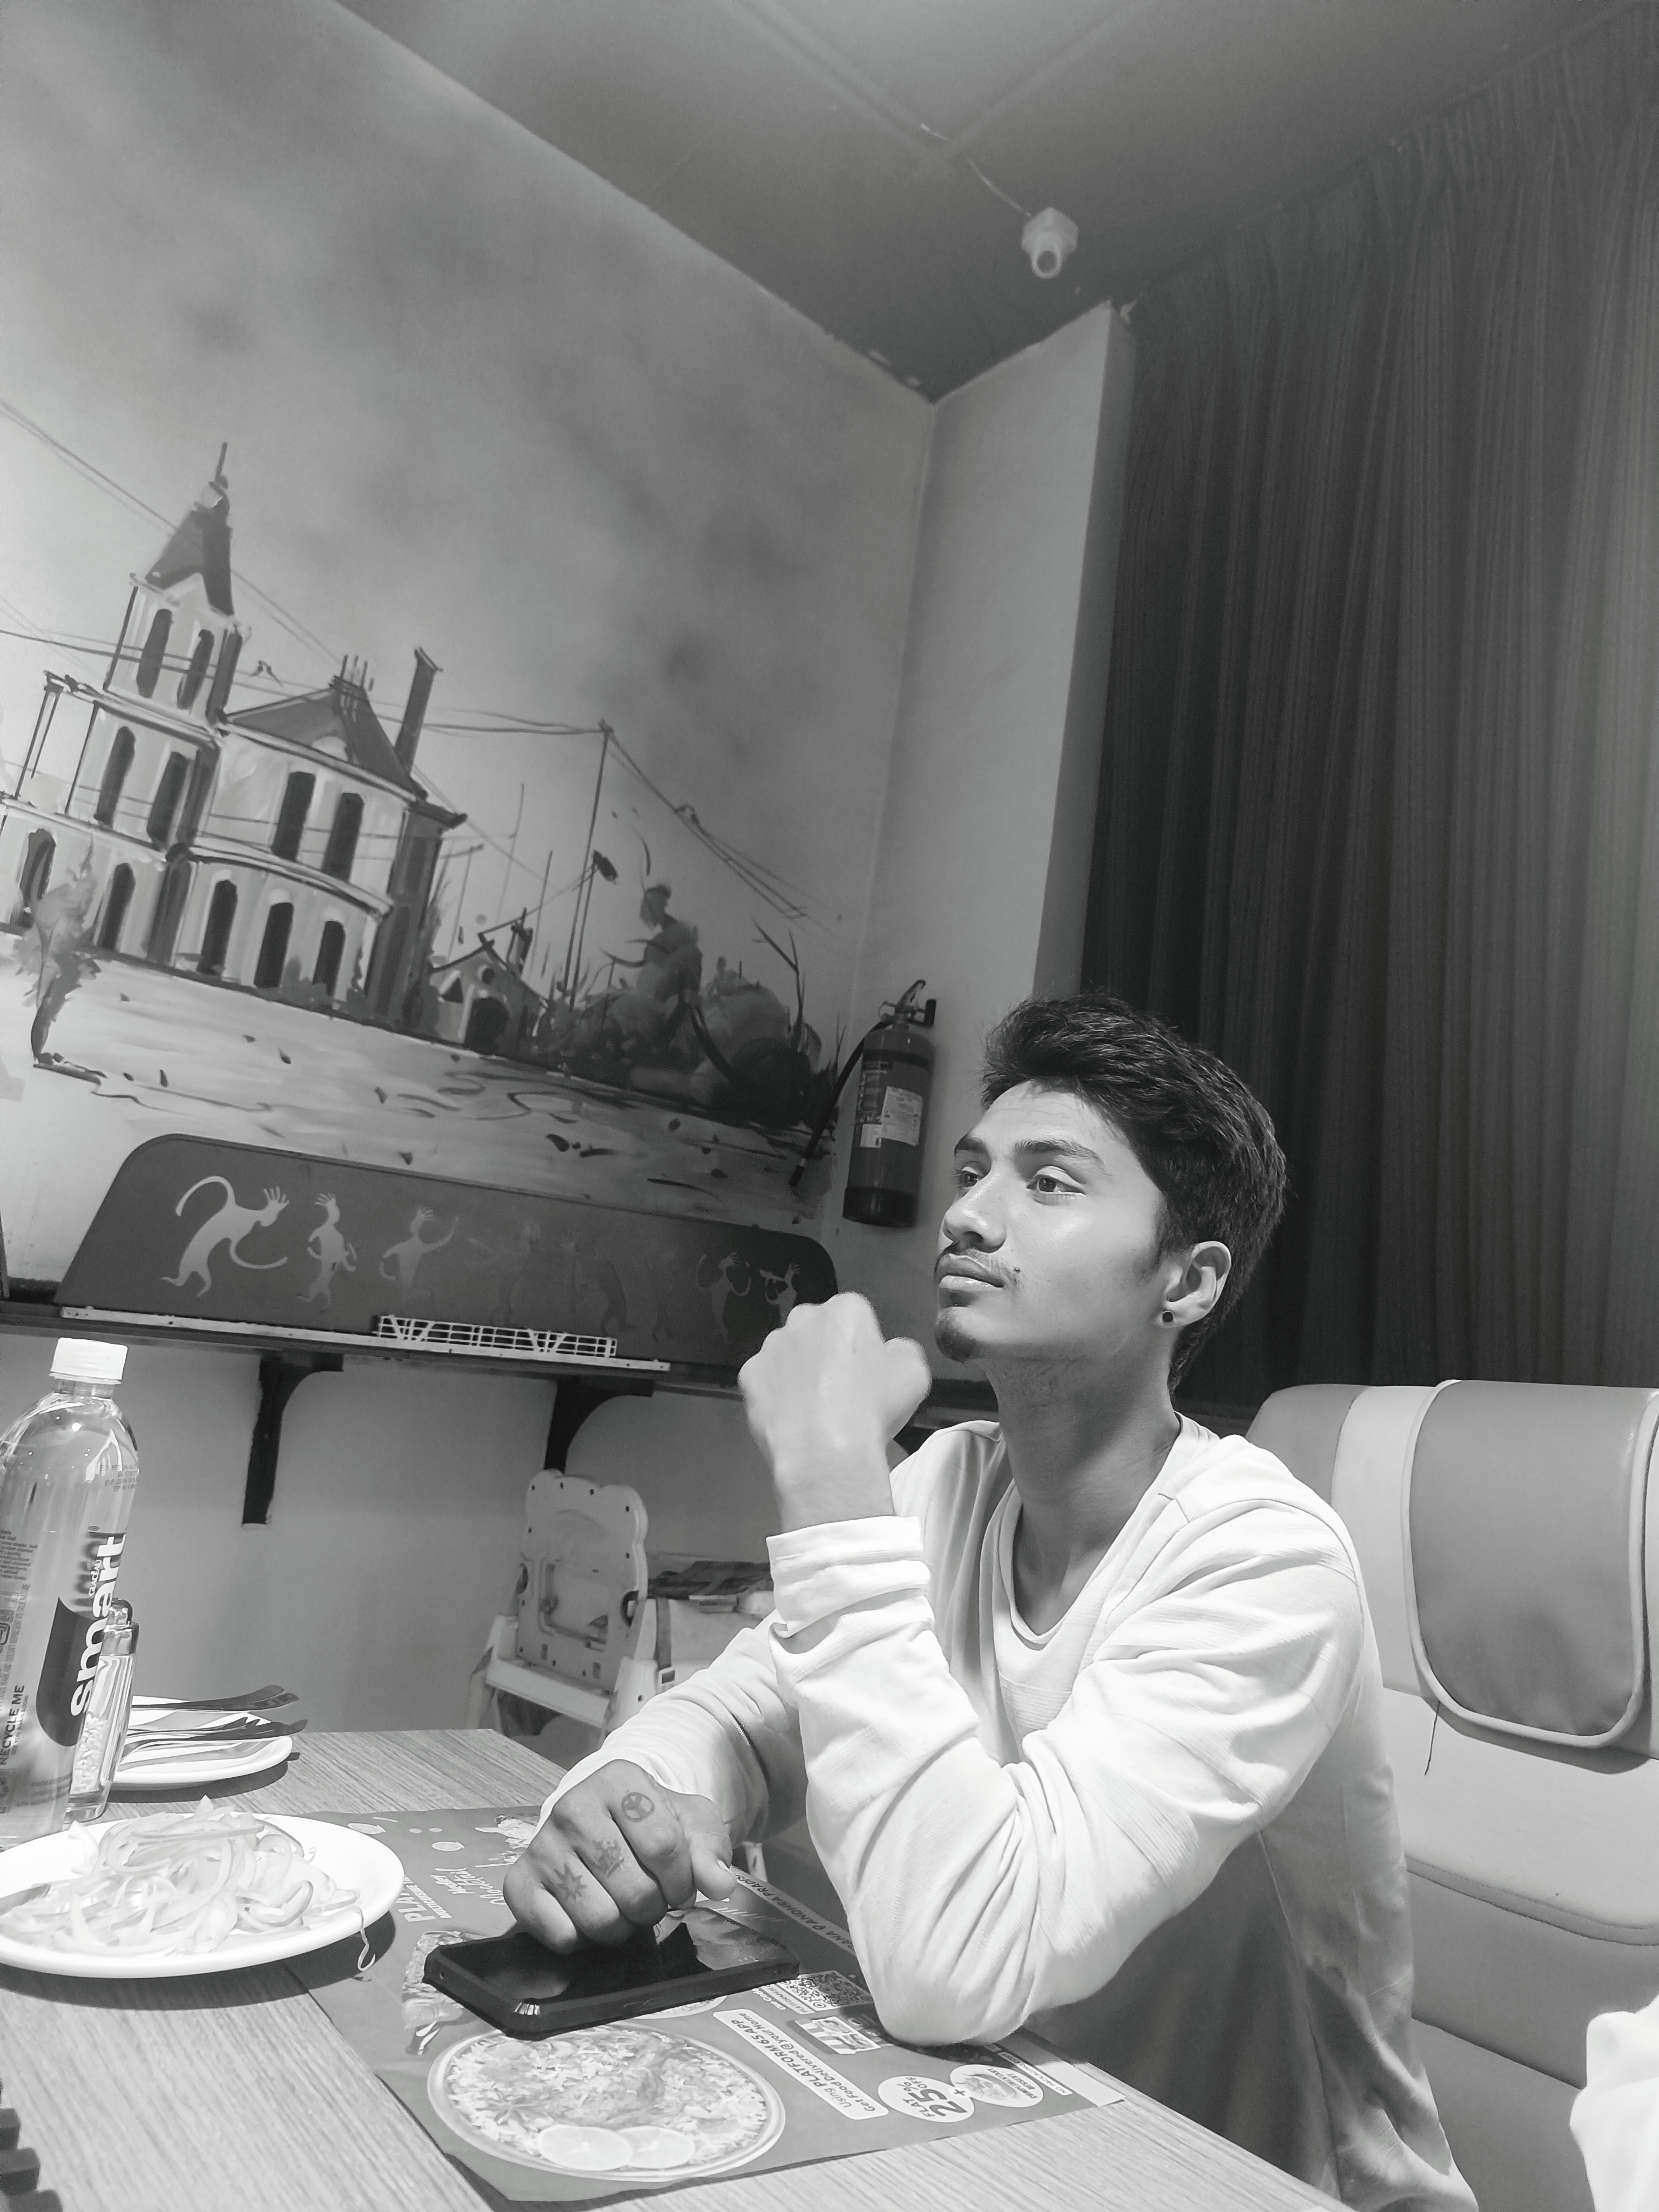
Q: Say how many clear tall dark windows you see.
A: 11